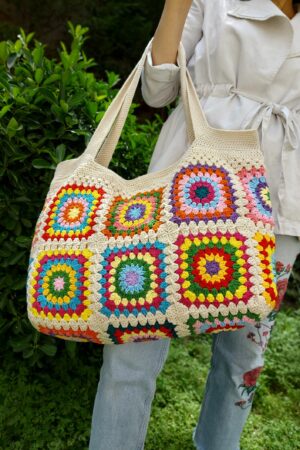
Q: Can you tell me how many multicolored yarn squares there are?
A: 11